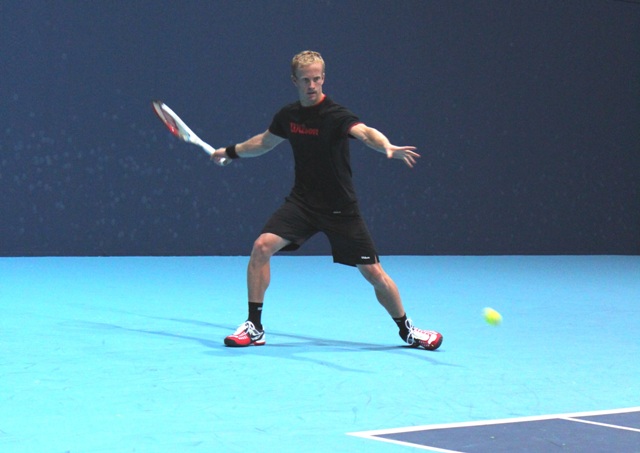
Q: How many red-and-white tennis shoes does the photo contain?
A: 2